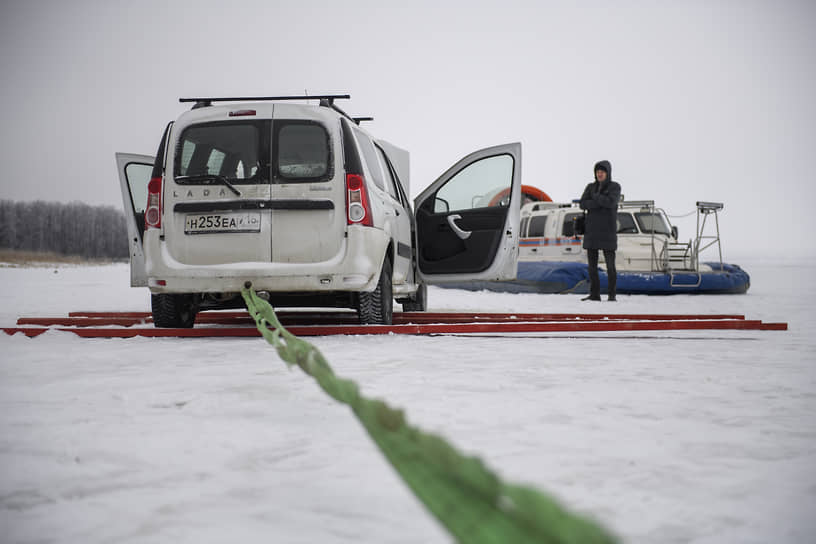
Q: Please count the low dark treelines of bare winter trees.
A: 1